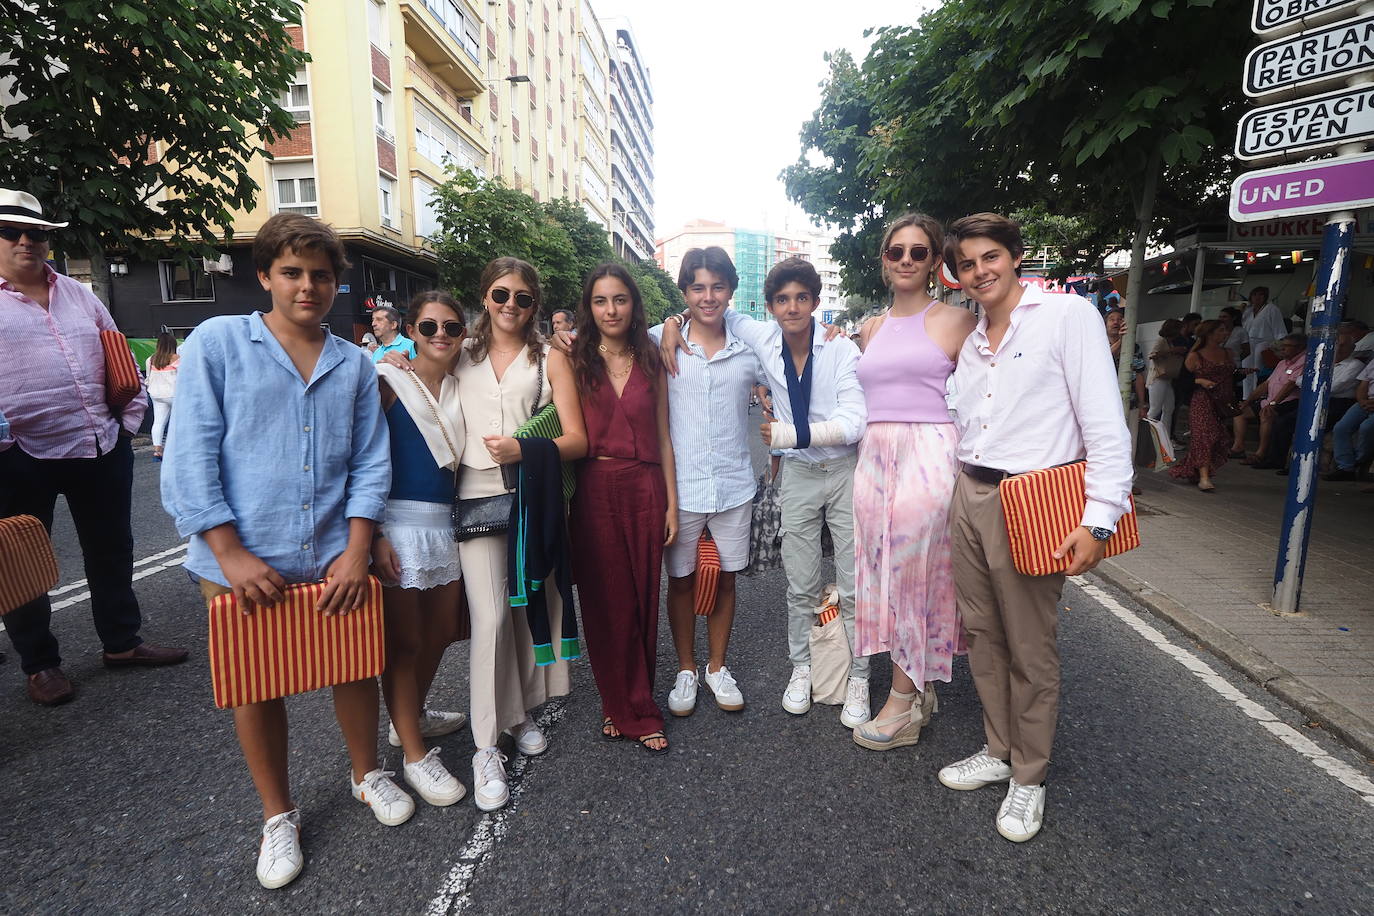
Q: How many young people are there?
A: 8